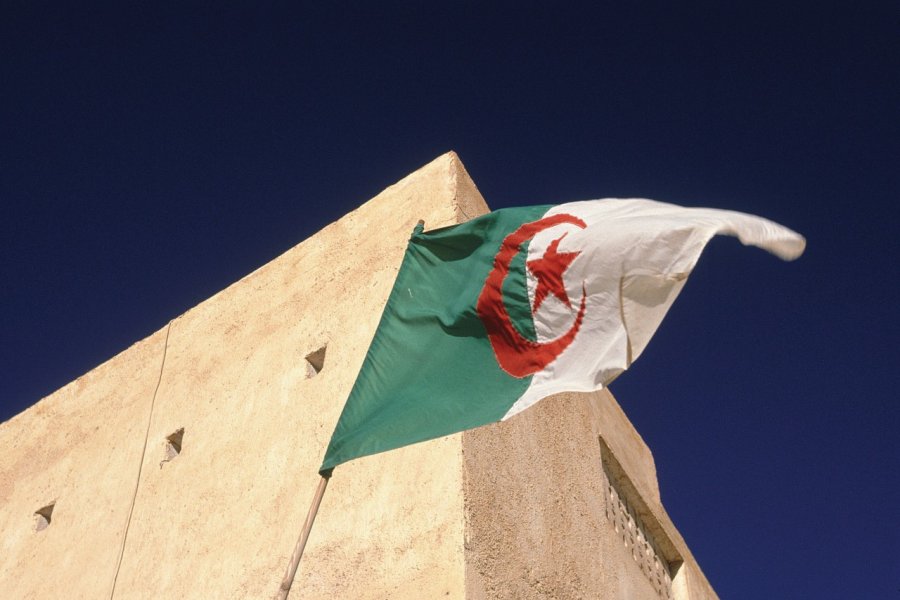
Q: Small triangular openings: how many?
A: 3